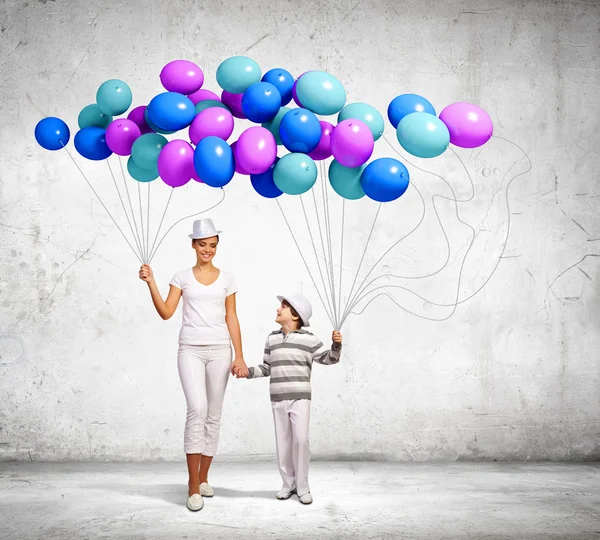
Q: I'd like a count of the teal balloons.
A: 13